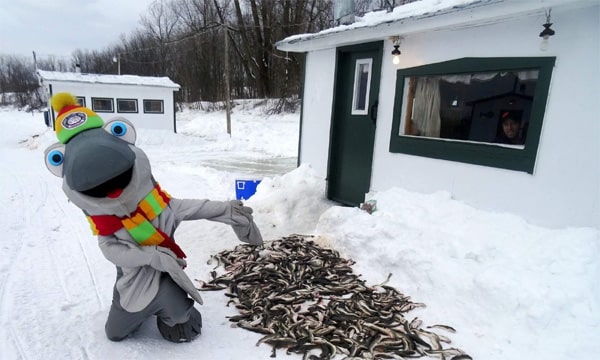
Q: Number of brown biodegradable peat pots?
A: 0